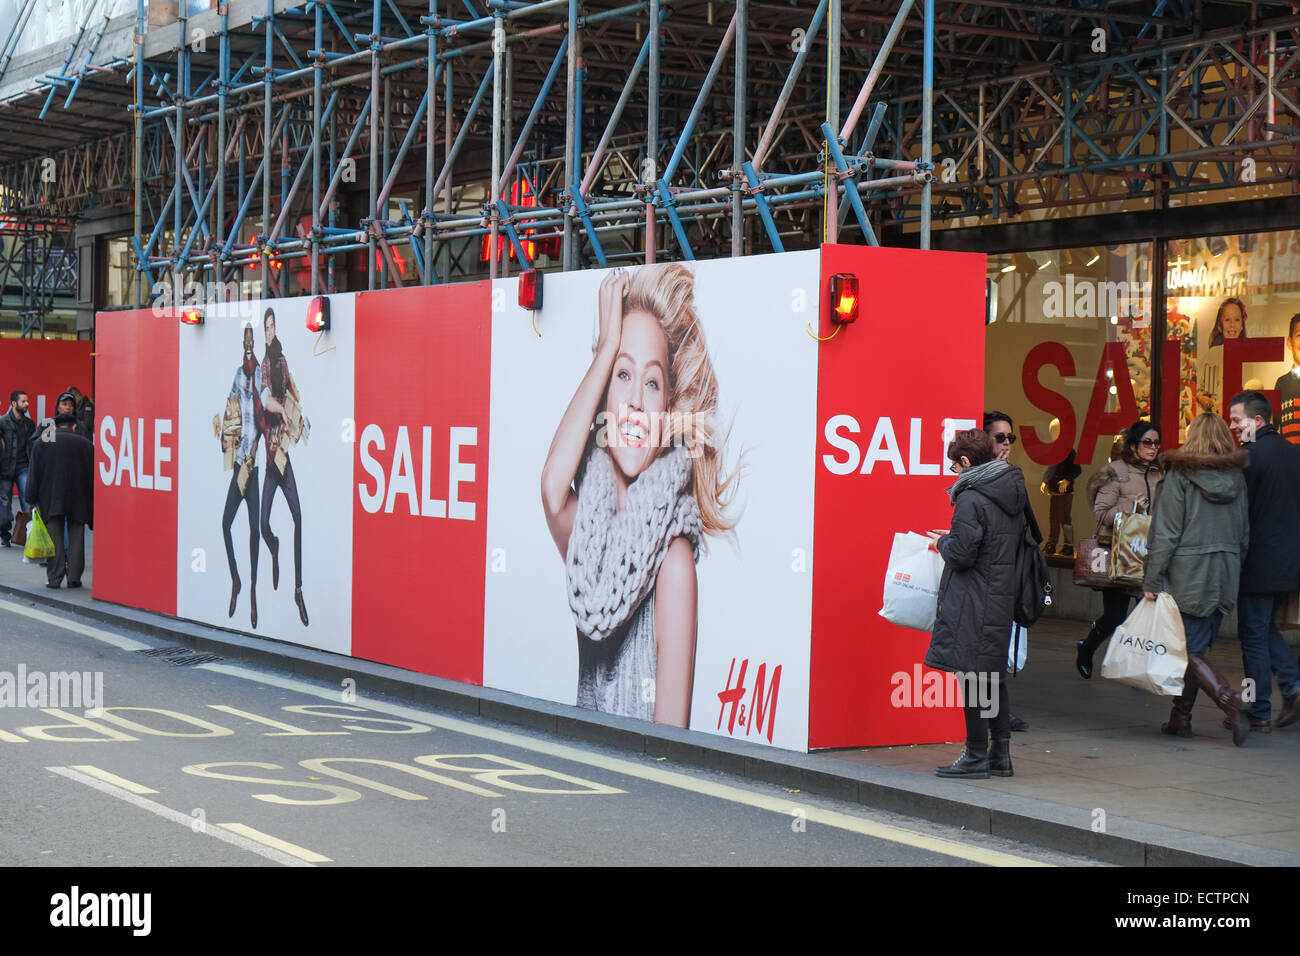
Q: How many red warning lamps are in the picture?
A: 4